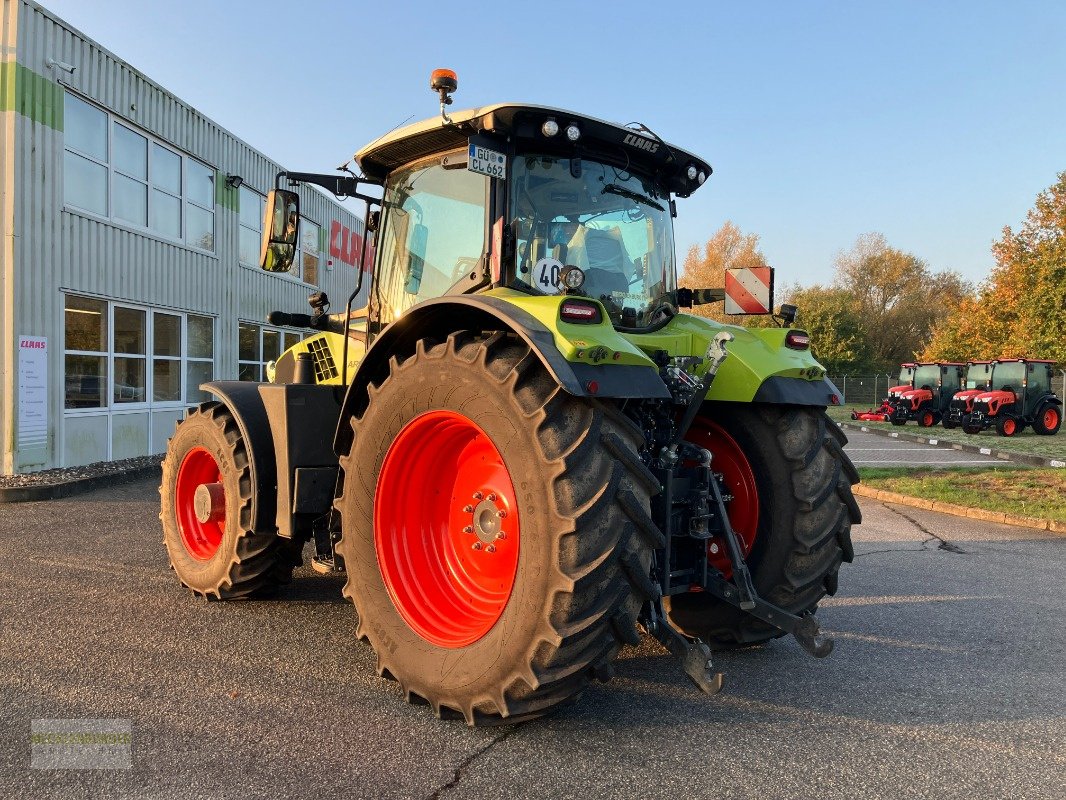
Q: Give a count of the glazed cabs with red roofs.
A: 4